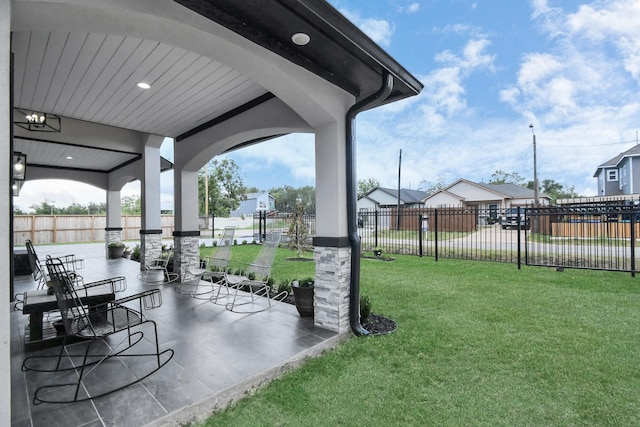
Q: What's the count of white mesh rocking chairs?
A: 3